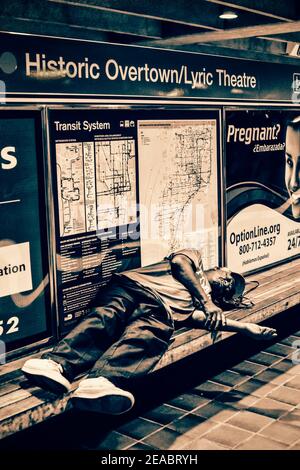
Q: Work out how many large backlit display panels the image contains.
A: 3